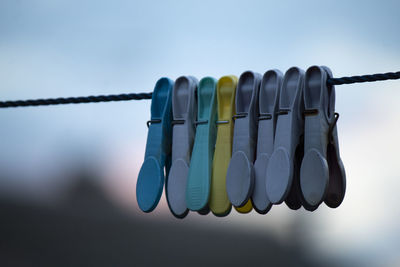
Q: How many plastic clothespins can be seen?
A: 8